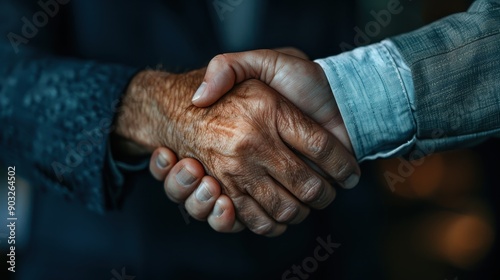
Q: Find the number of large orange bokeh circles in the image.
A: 2